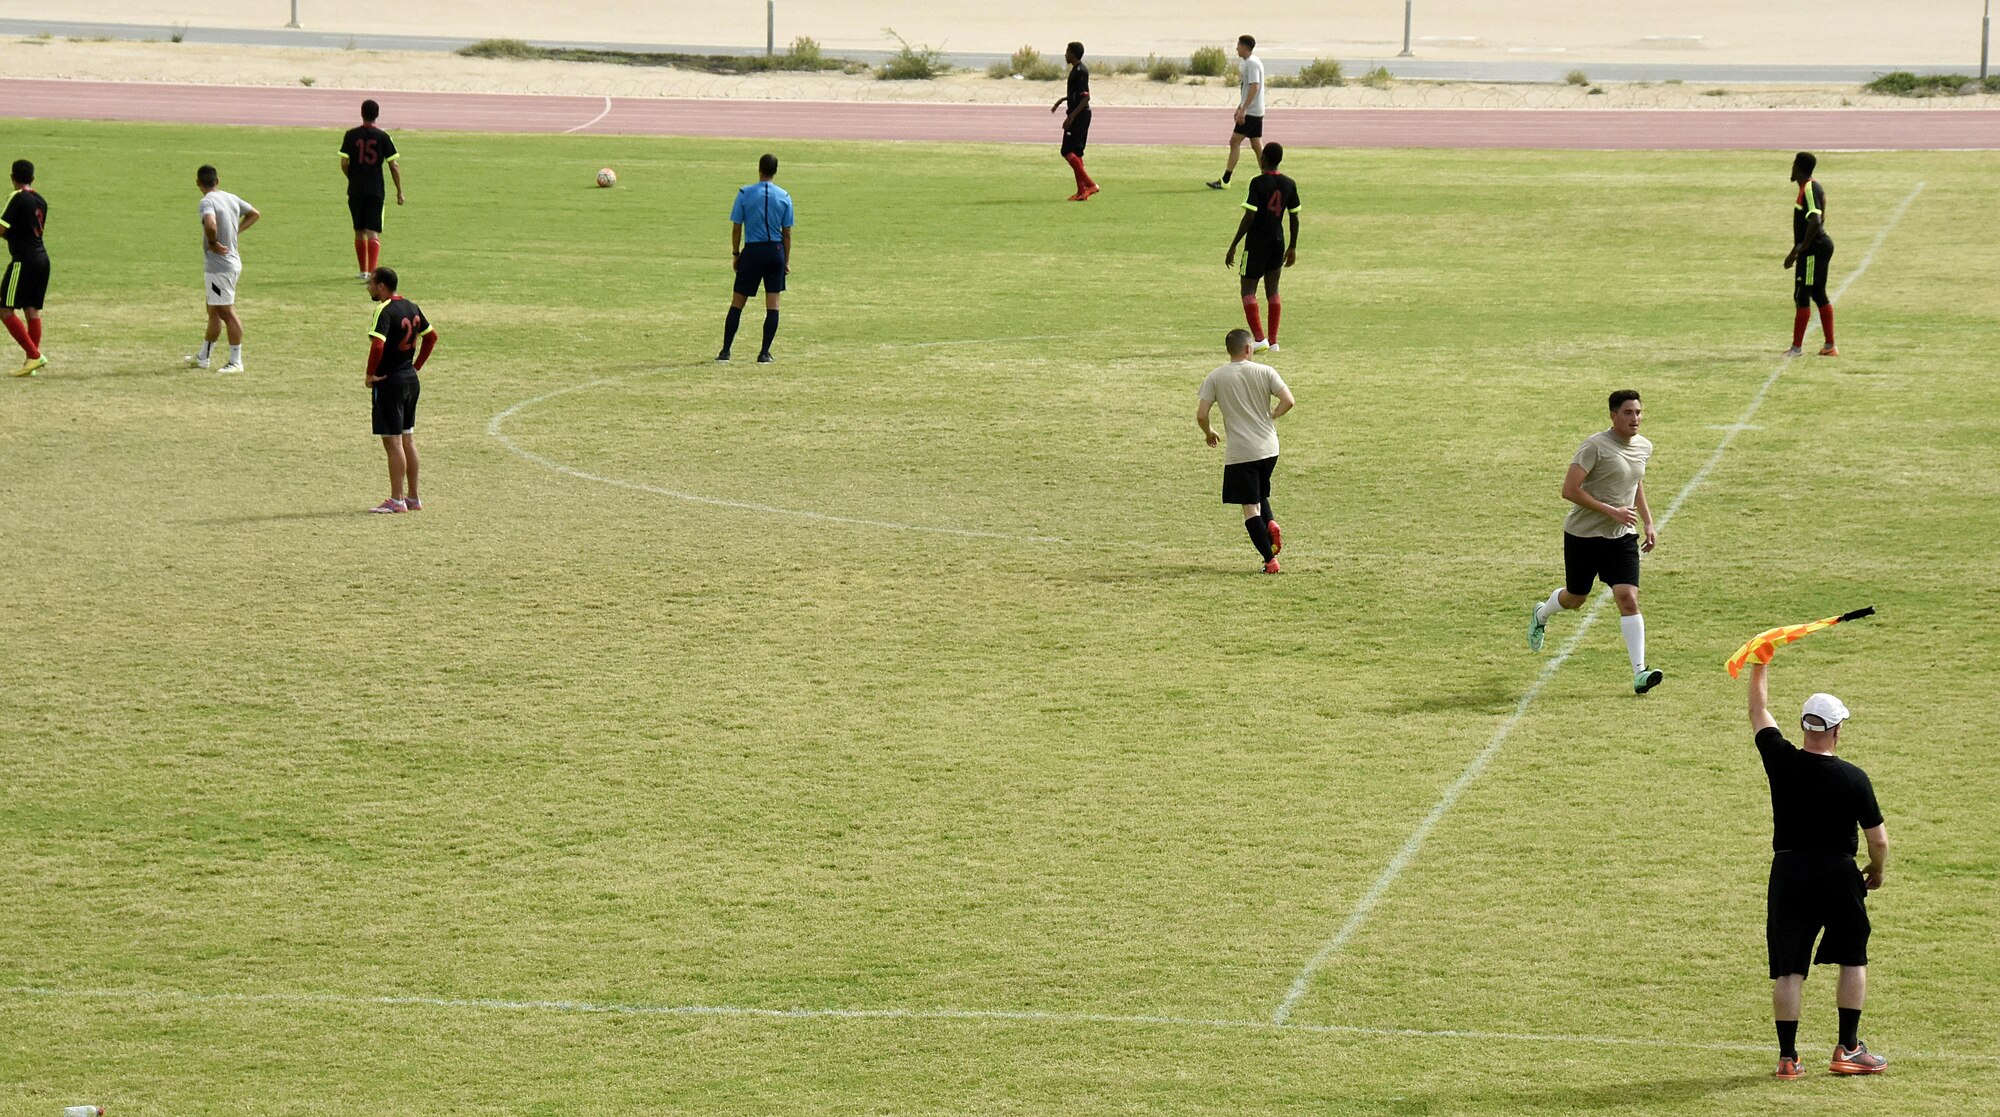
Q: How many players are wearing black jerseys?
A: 6